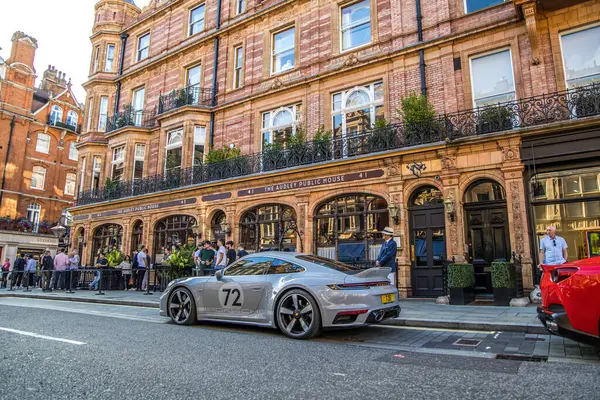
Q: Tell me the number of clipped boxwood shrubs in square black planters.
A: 2